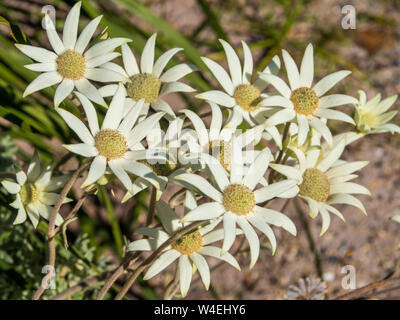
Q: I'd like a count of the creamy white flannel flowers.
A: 12